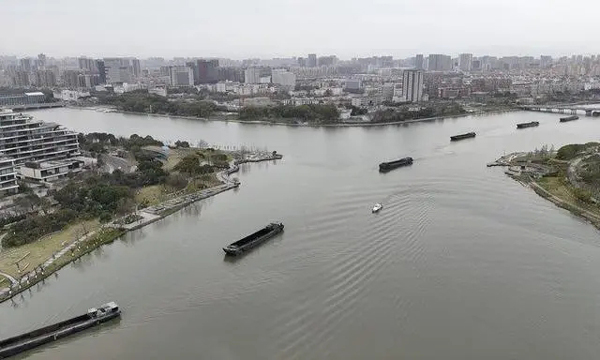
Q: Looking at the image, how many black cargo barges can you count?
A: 6